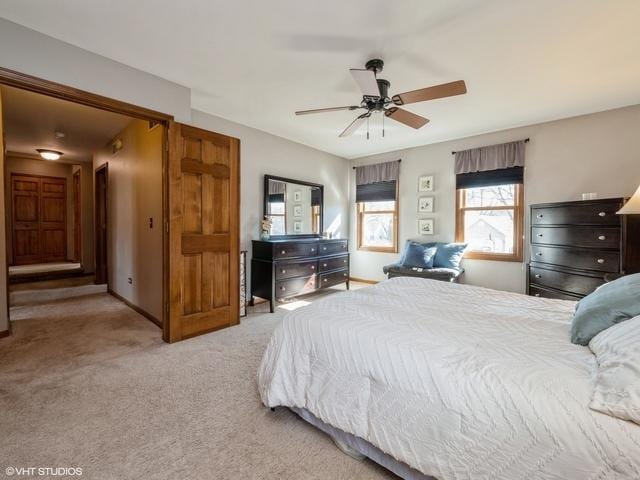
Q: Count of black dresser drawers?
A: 11